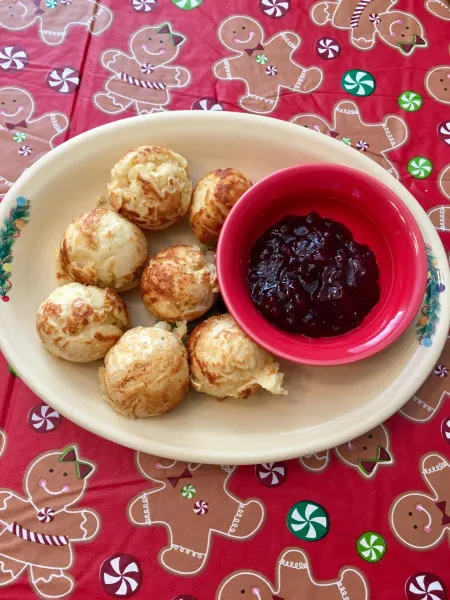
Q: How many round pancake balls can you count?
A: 7